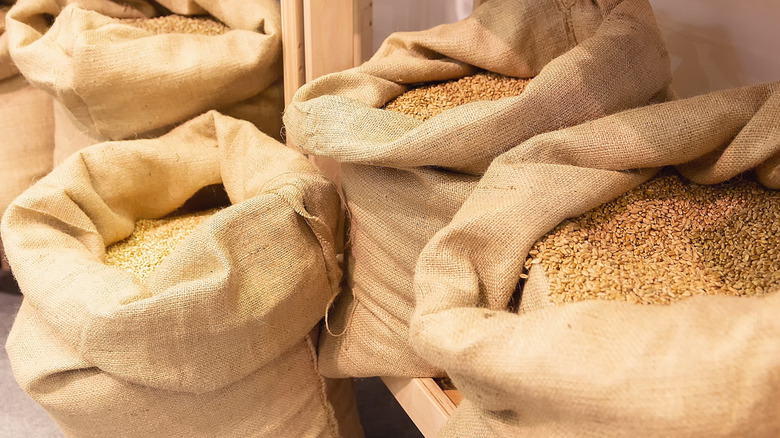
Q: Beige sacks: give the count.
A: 5